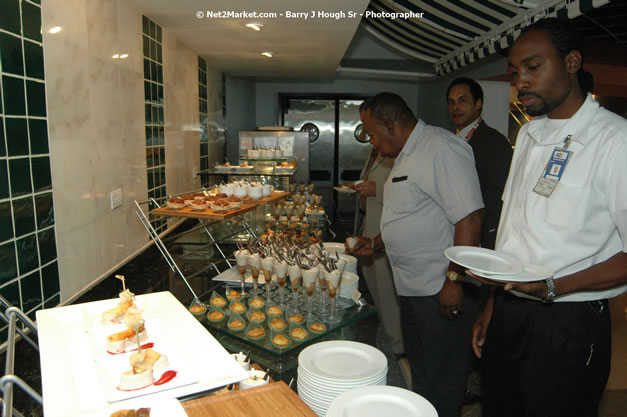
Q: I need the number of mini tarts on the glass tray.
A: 15